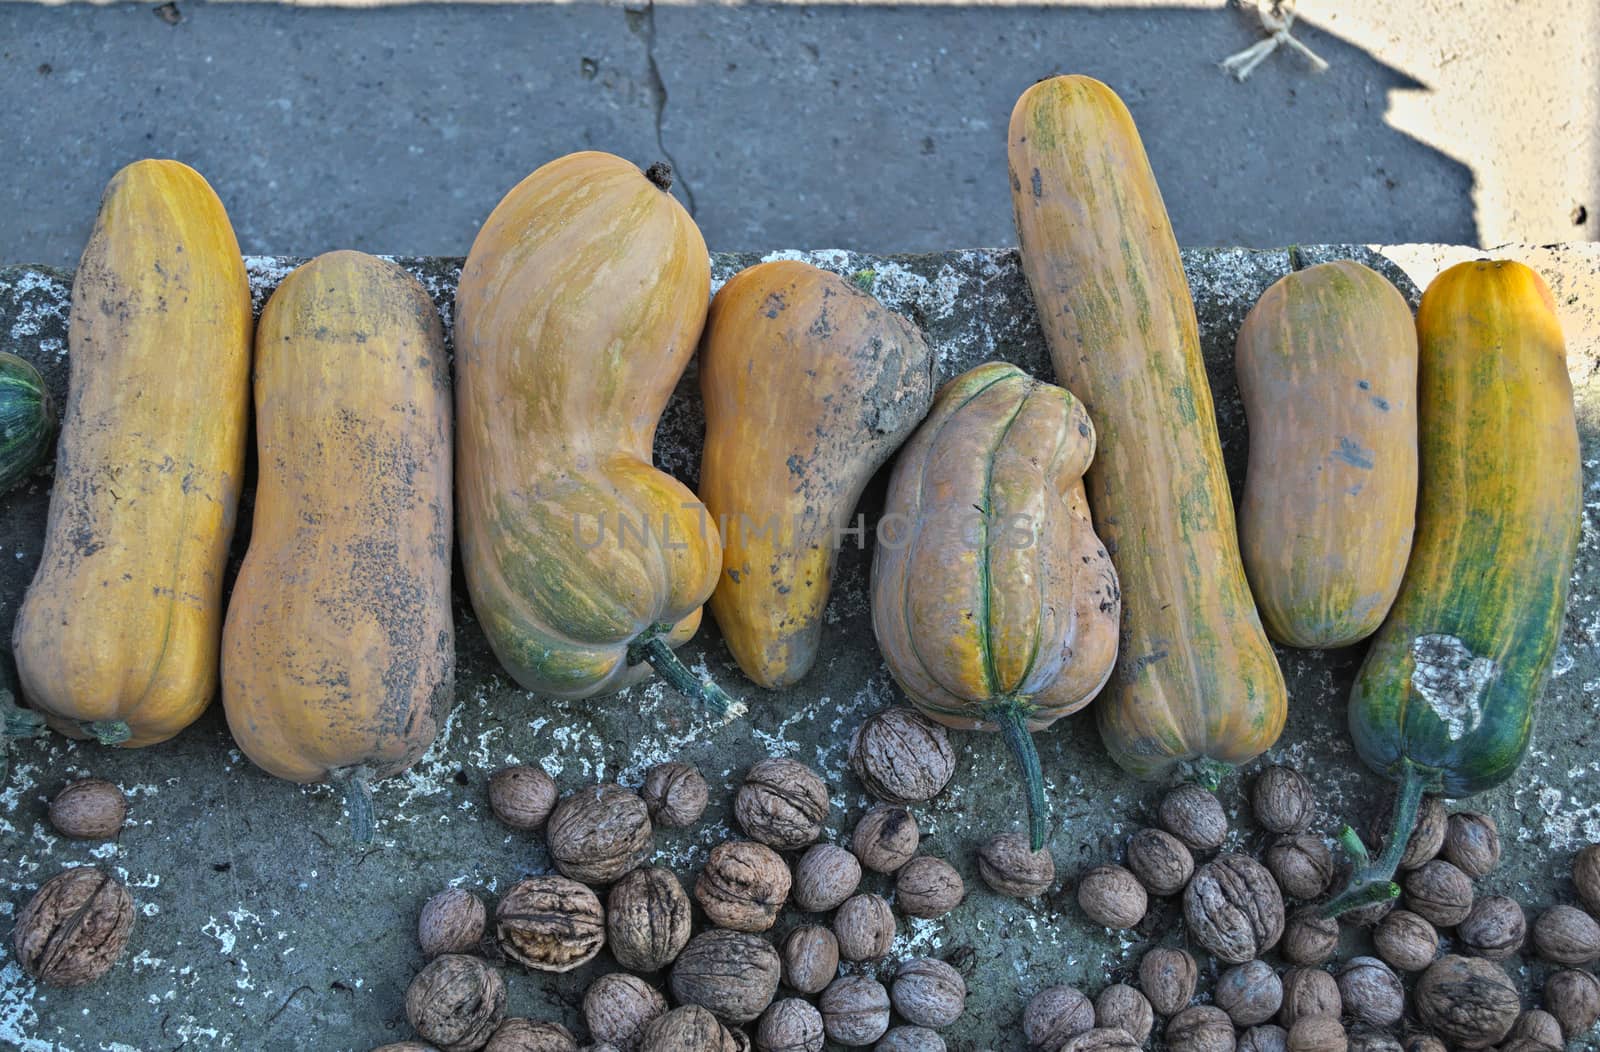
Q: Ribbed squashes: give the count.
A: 1